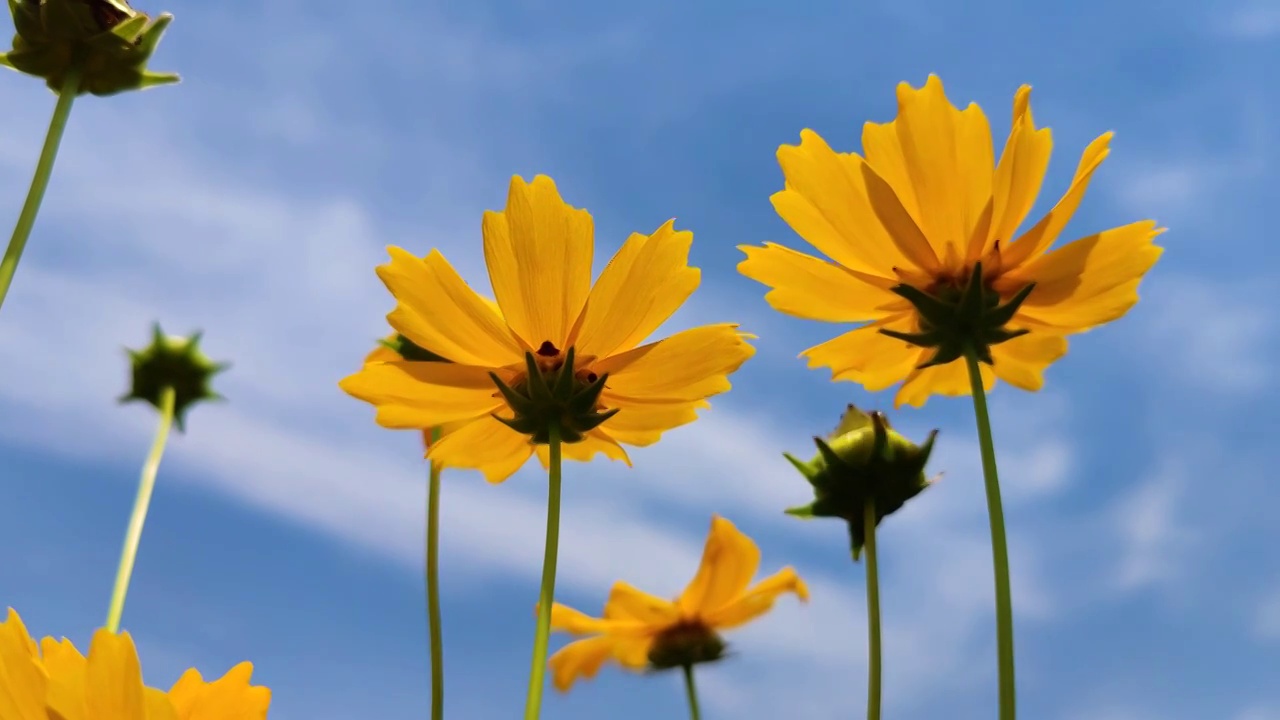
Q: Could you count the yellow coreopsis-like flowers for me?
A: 4